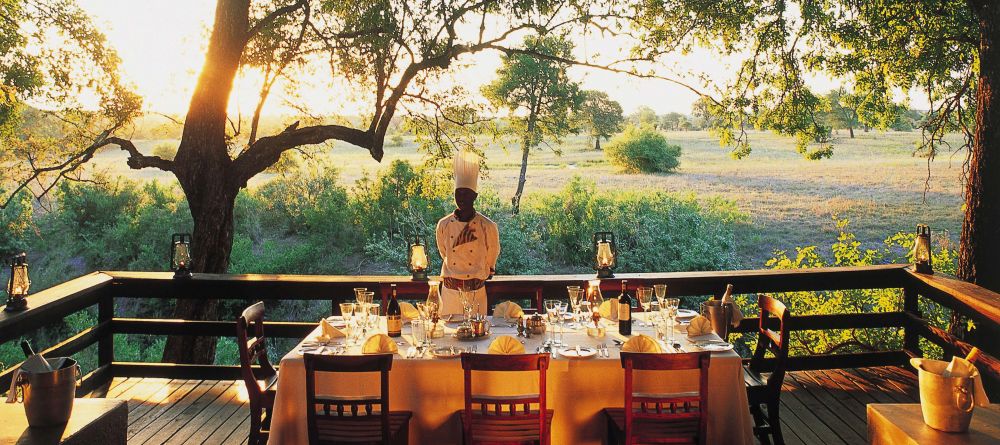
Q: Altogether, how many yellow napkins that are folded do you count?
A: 8